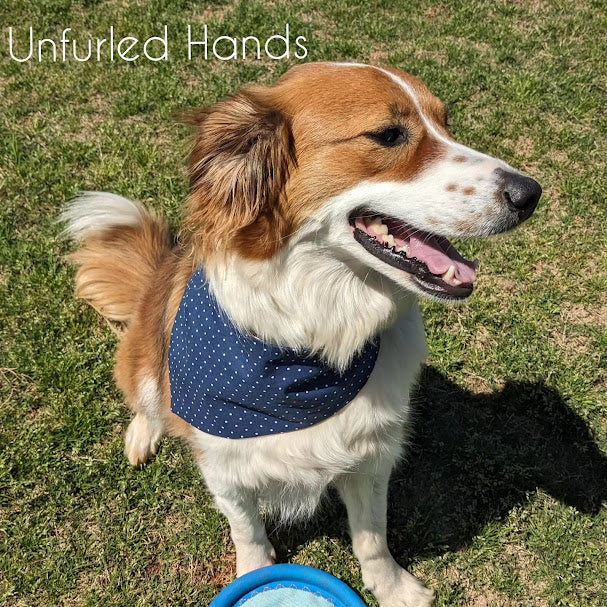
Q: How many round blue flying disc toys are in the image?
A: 1